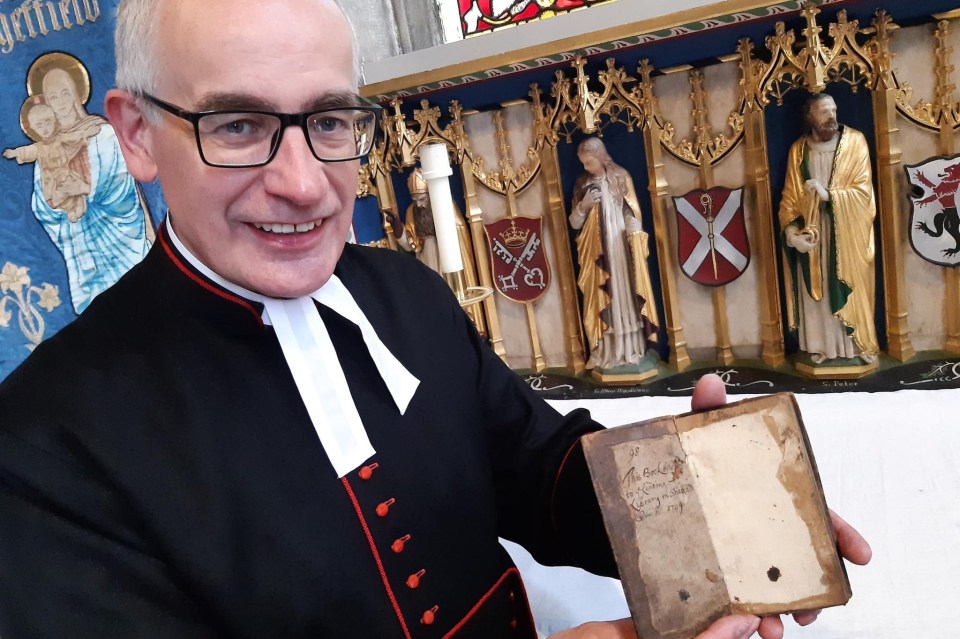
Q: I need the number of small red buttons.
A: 5